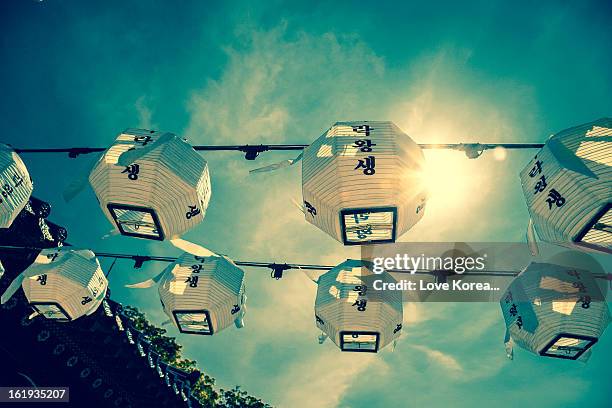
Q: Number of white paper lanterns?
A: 8